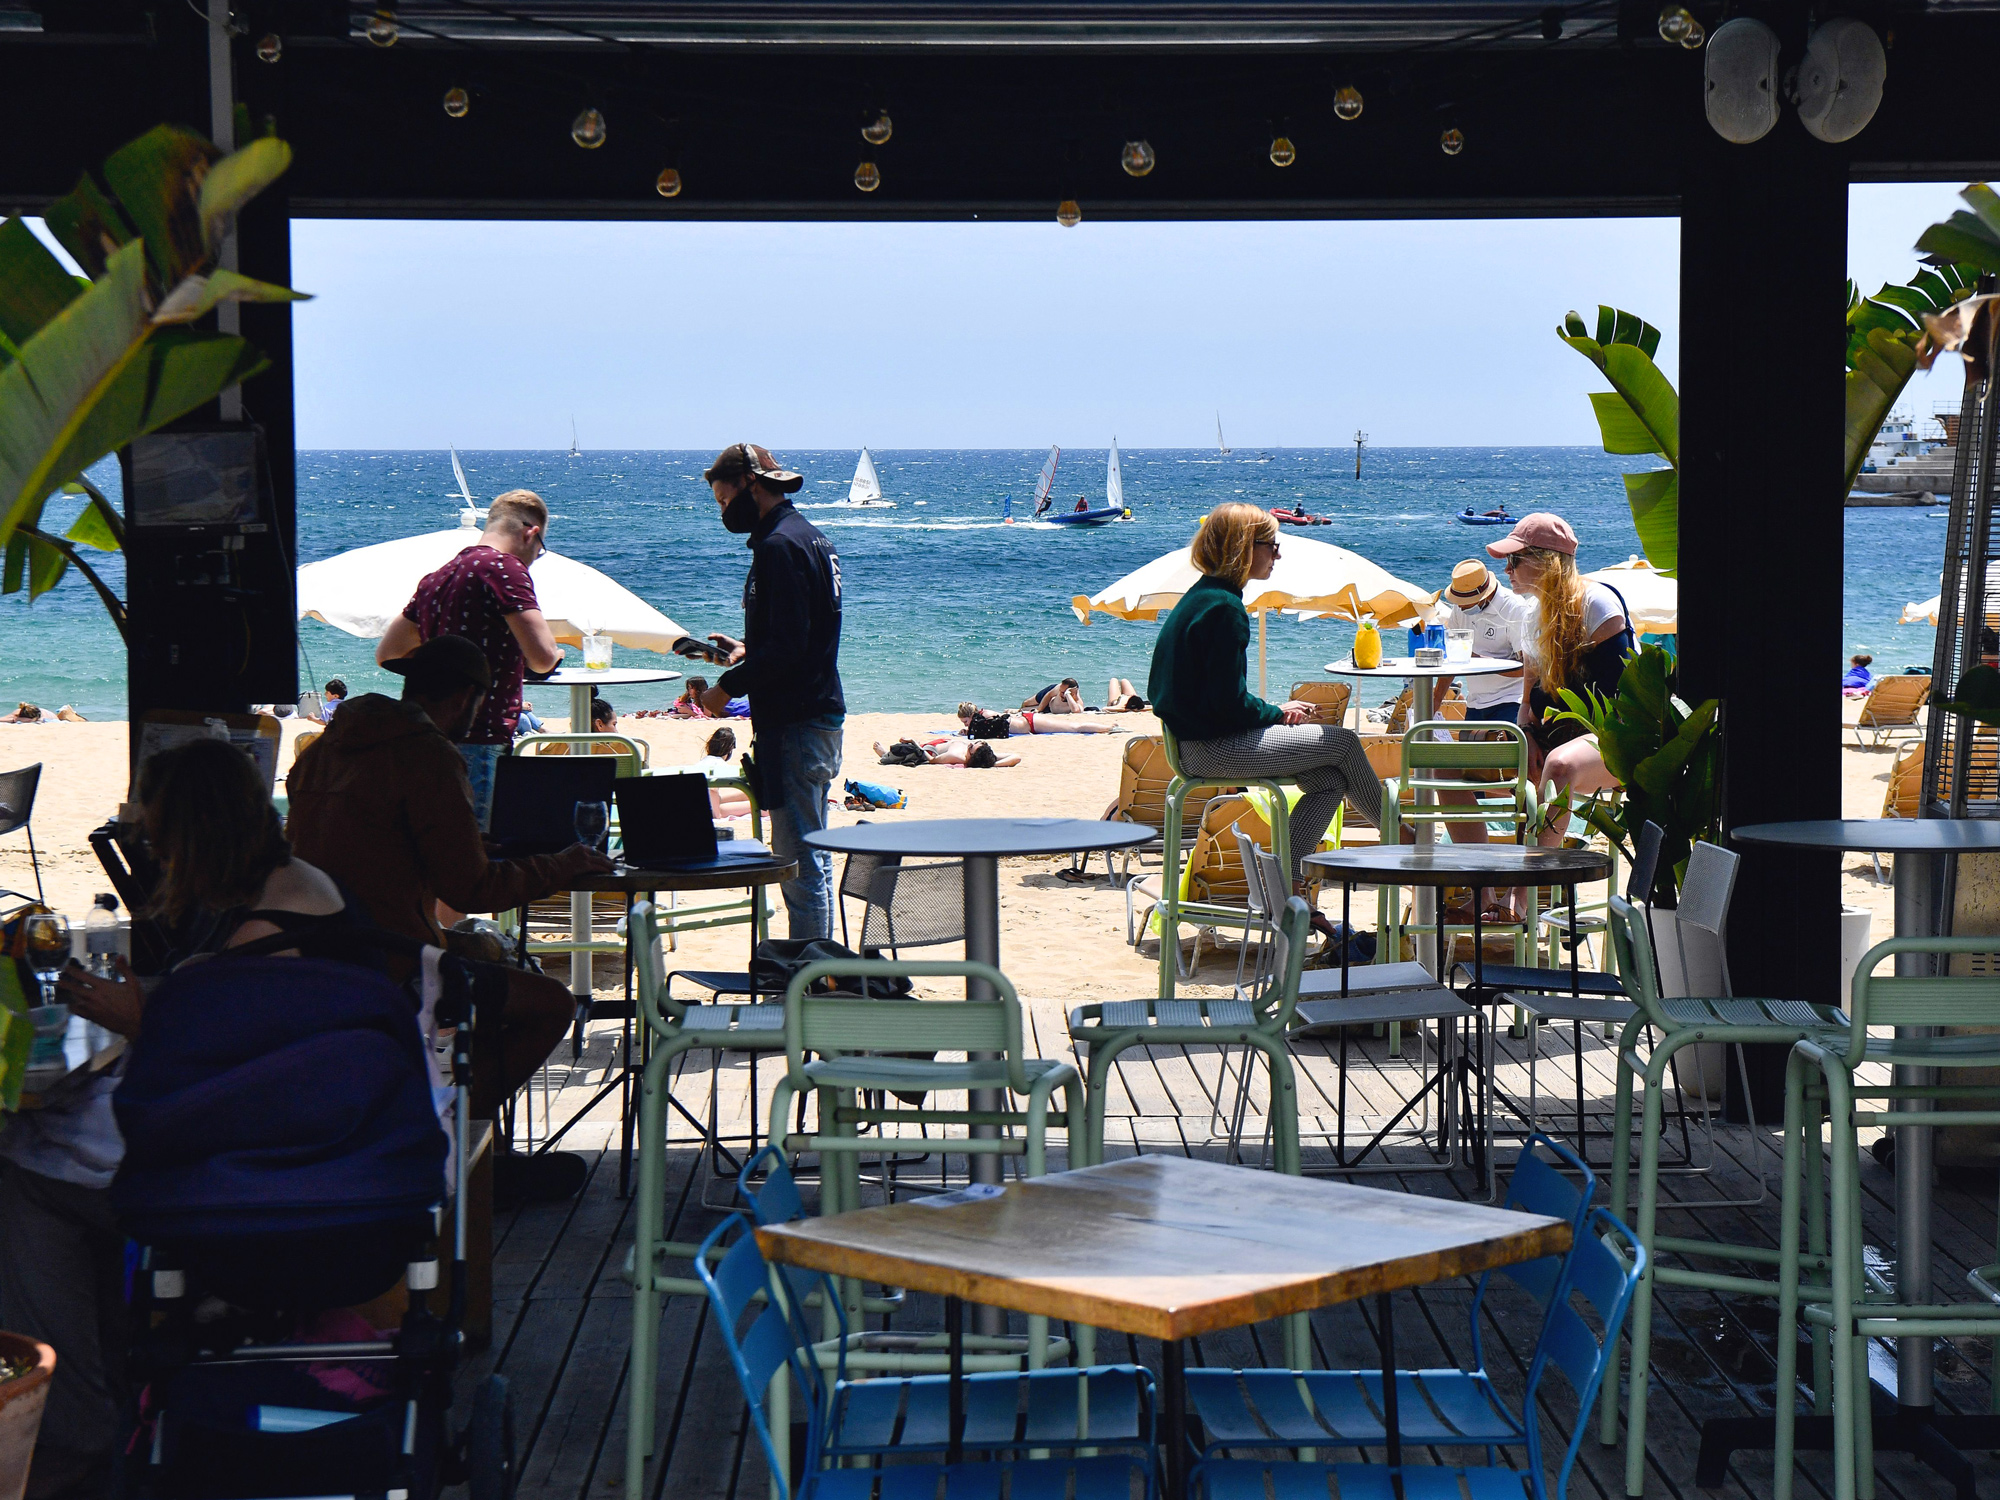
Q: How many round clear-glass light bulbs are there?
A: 14